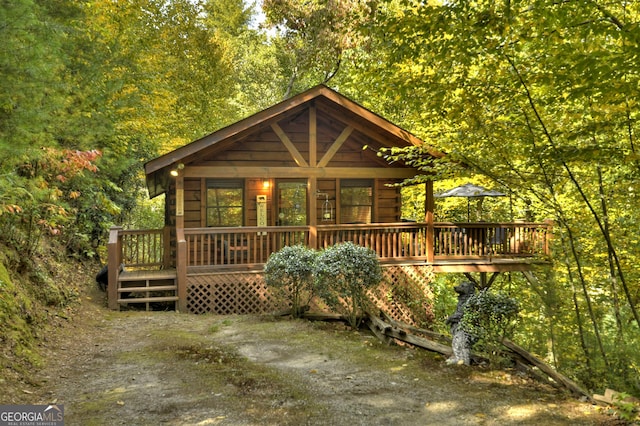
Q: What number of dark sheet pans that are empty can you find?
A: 0